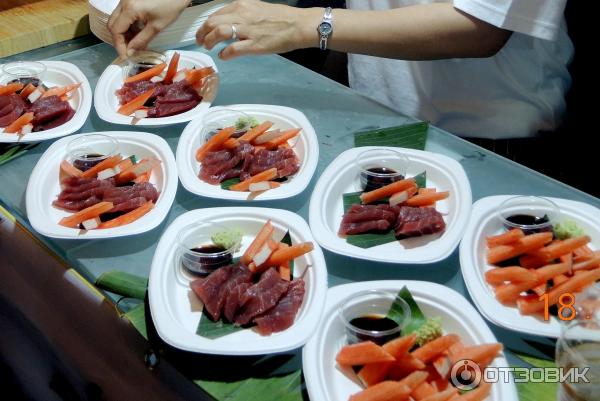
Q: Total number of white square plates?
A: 8